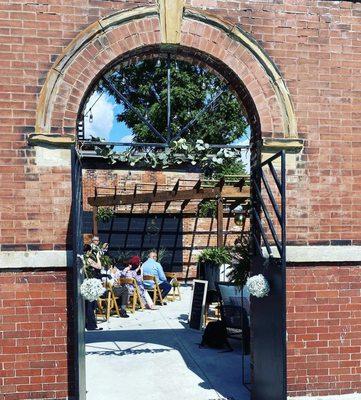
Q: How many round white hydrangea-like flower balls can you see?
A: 2